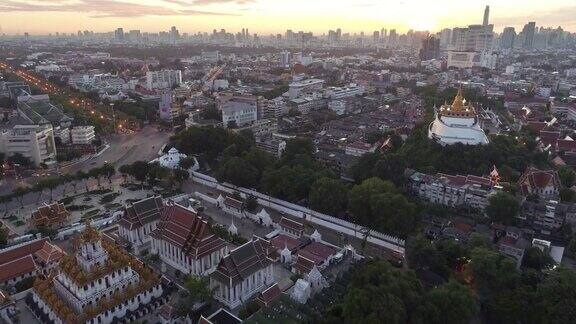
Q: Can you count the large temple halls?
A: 3